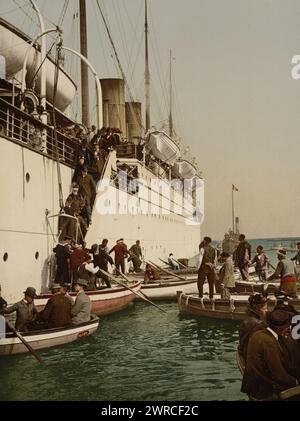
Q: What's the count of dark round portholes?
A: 3